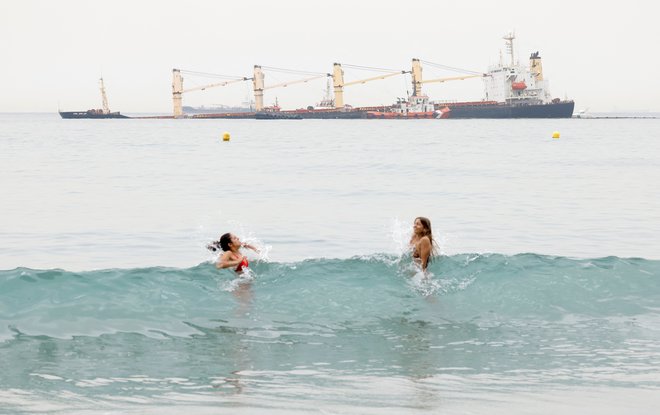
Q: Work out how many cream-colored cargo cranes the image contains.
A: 4